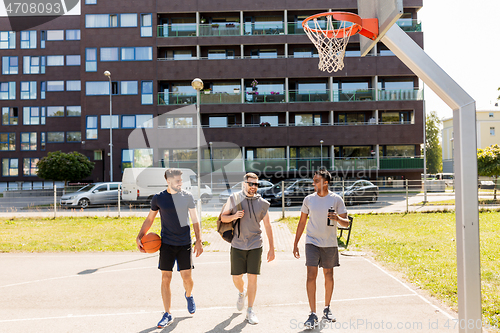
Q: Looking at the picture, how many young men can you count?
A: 3